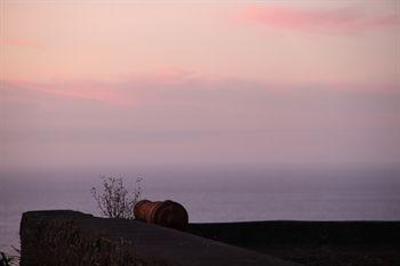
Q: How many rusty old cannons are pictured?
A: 1